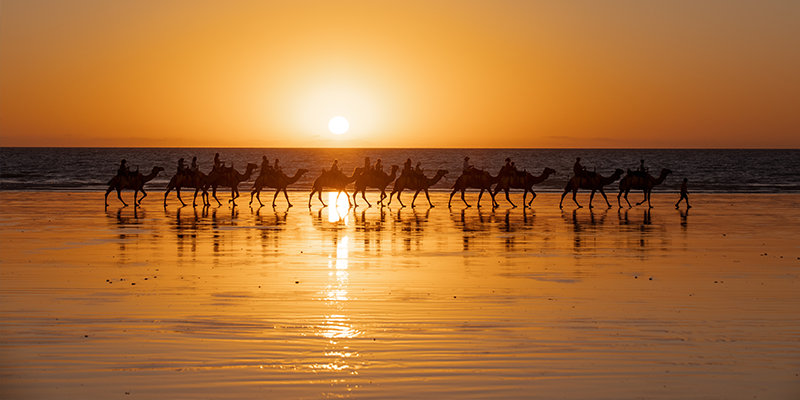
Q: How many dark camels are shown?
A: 11